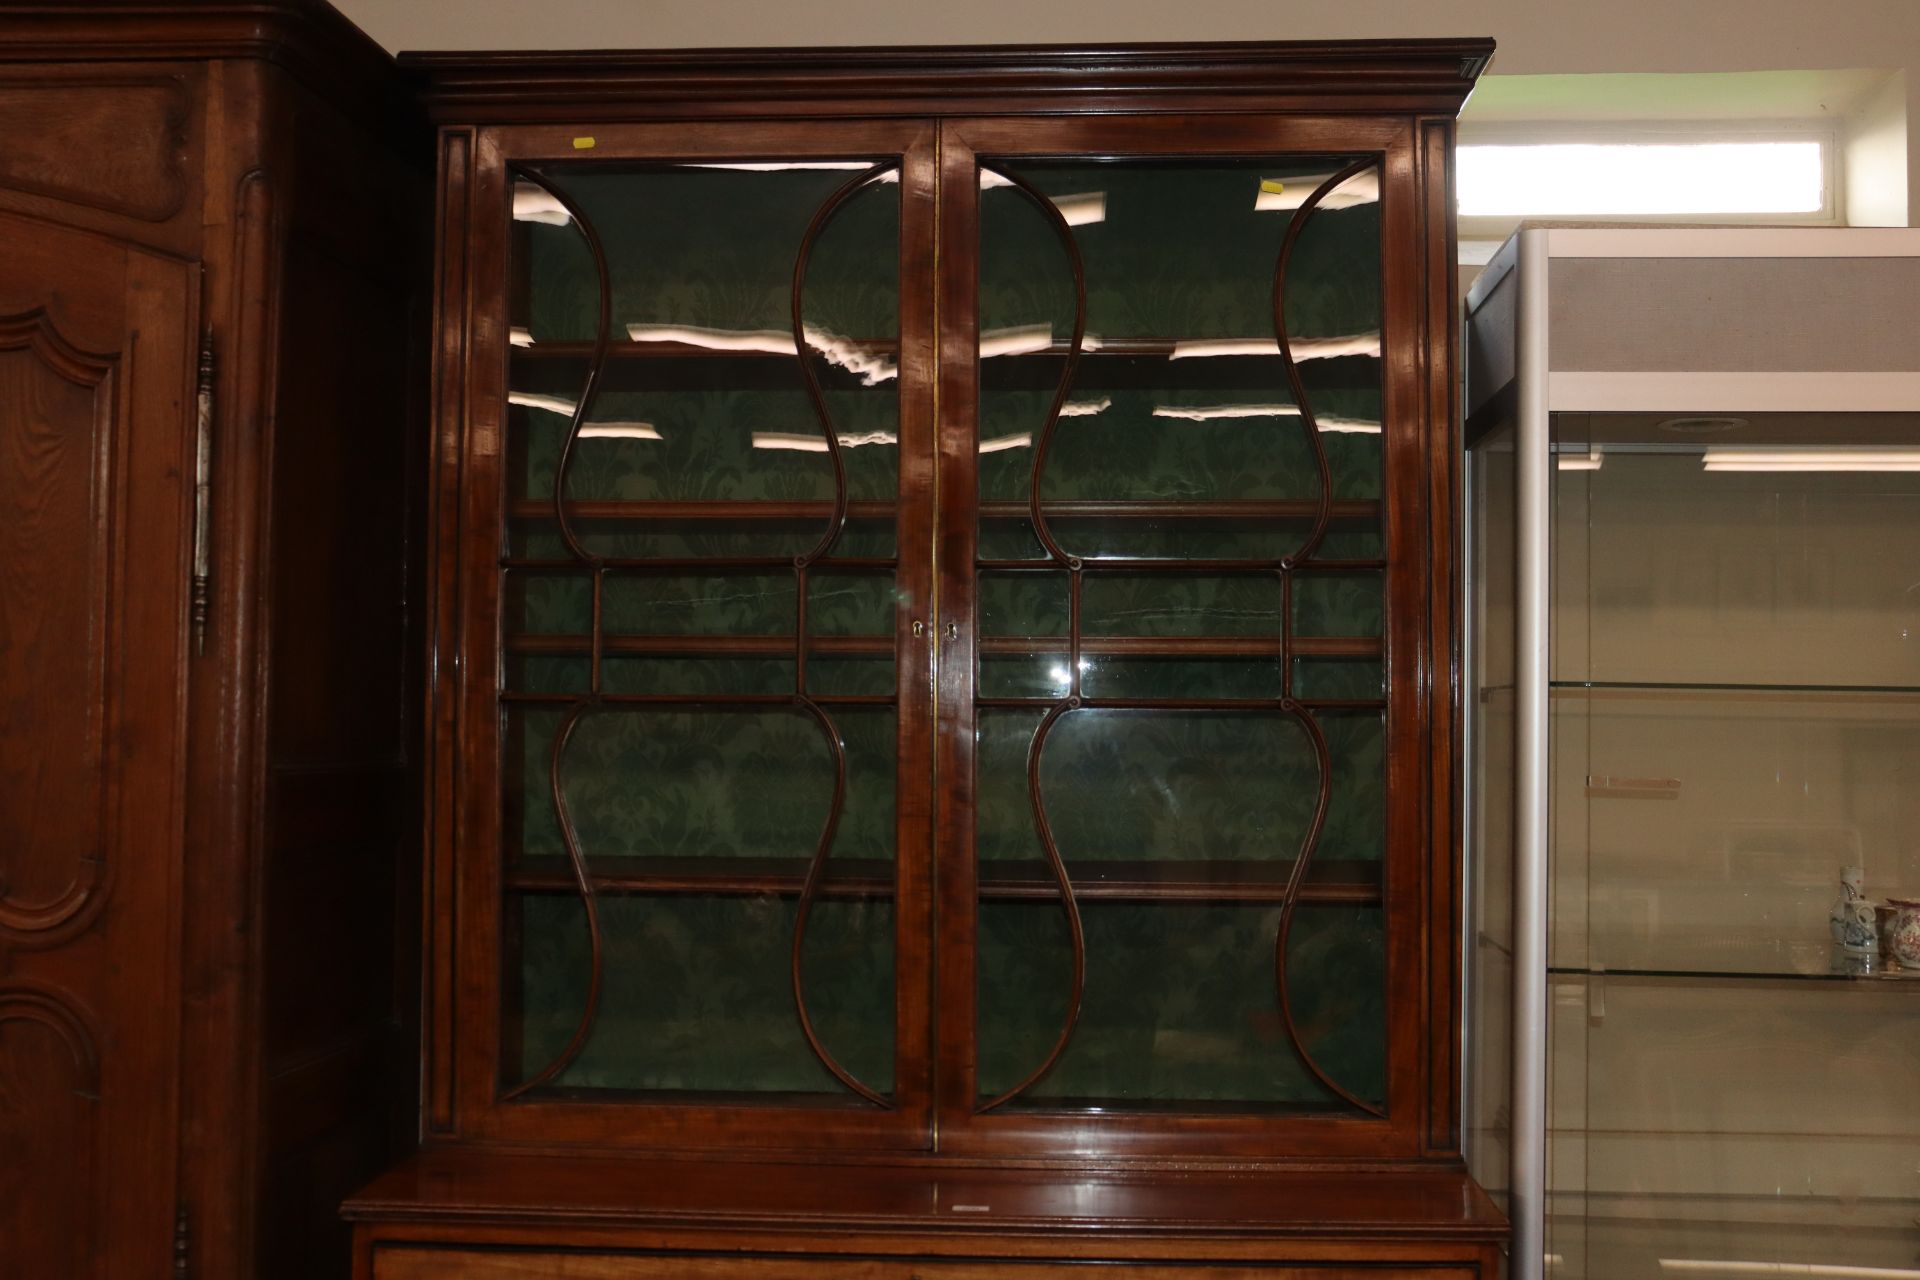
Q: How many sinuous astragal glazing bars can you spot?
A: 8